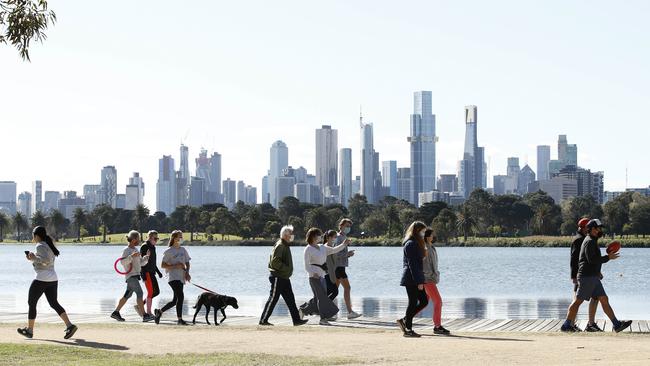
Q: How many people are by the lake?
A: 12